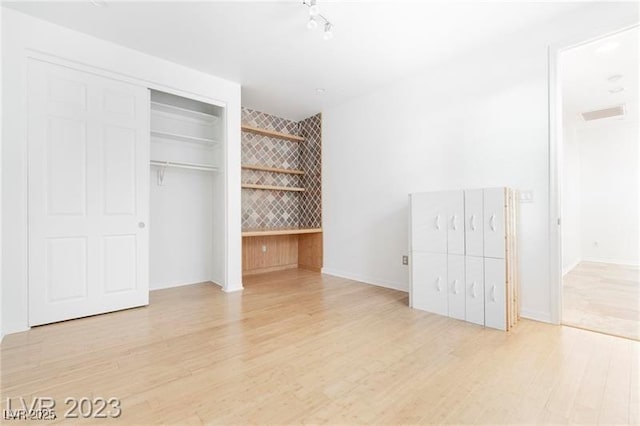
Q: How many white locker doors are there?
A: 8